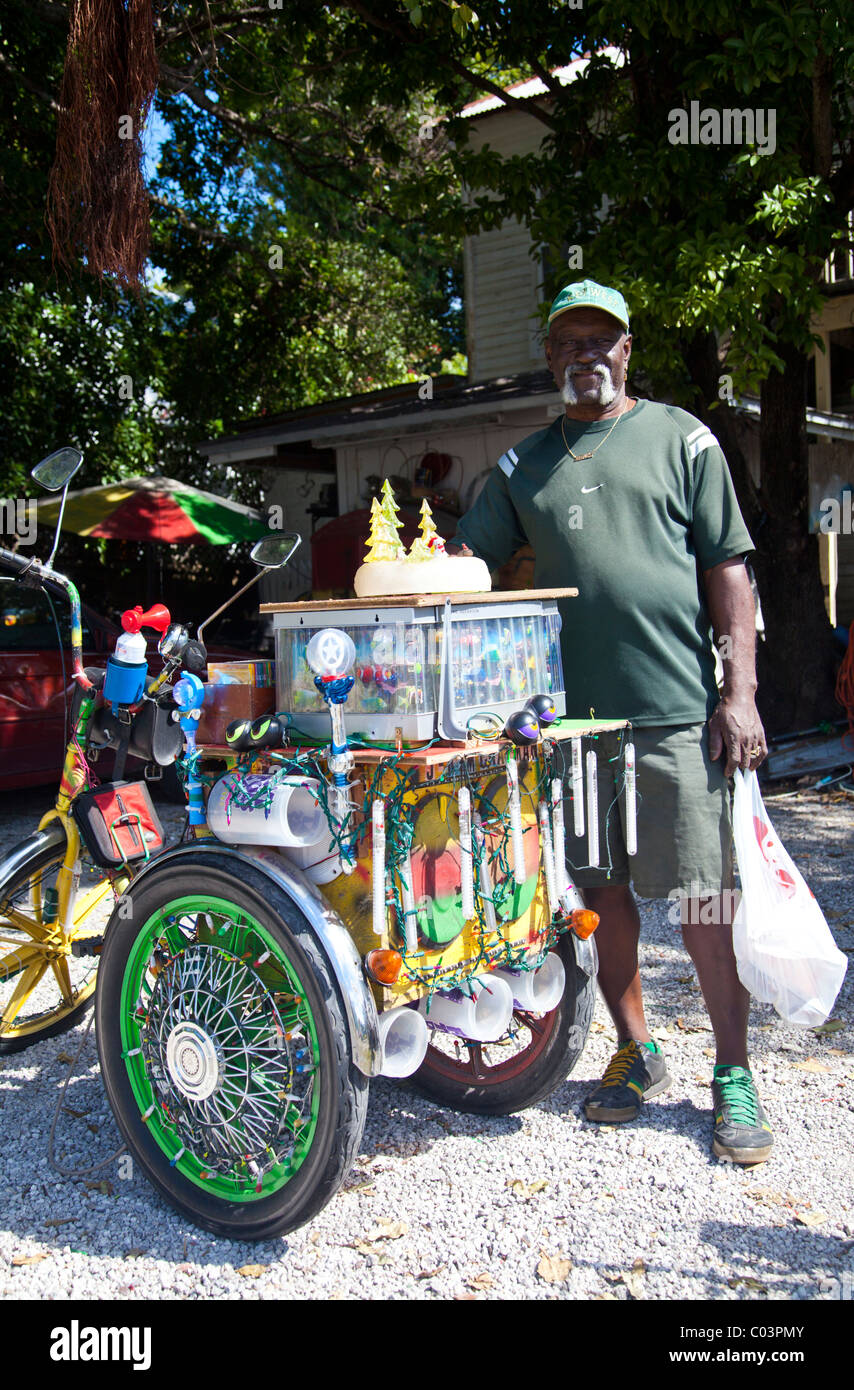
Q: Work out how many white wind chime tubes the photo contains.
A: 10